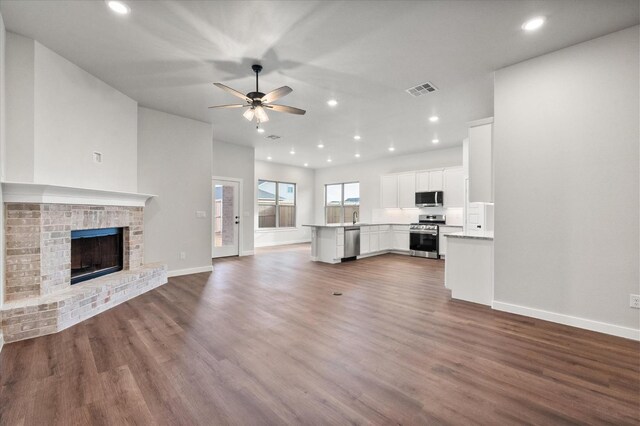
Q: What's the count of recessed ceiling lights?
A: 14